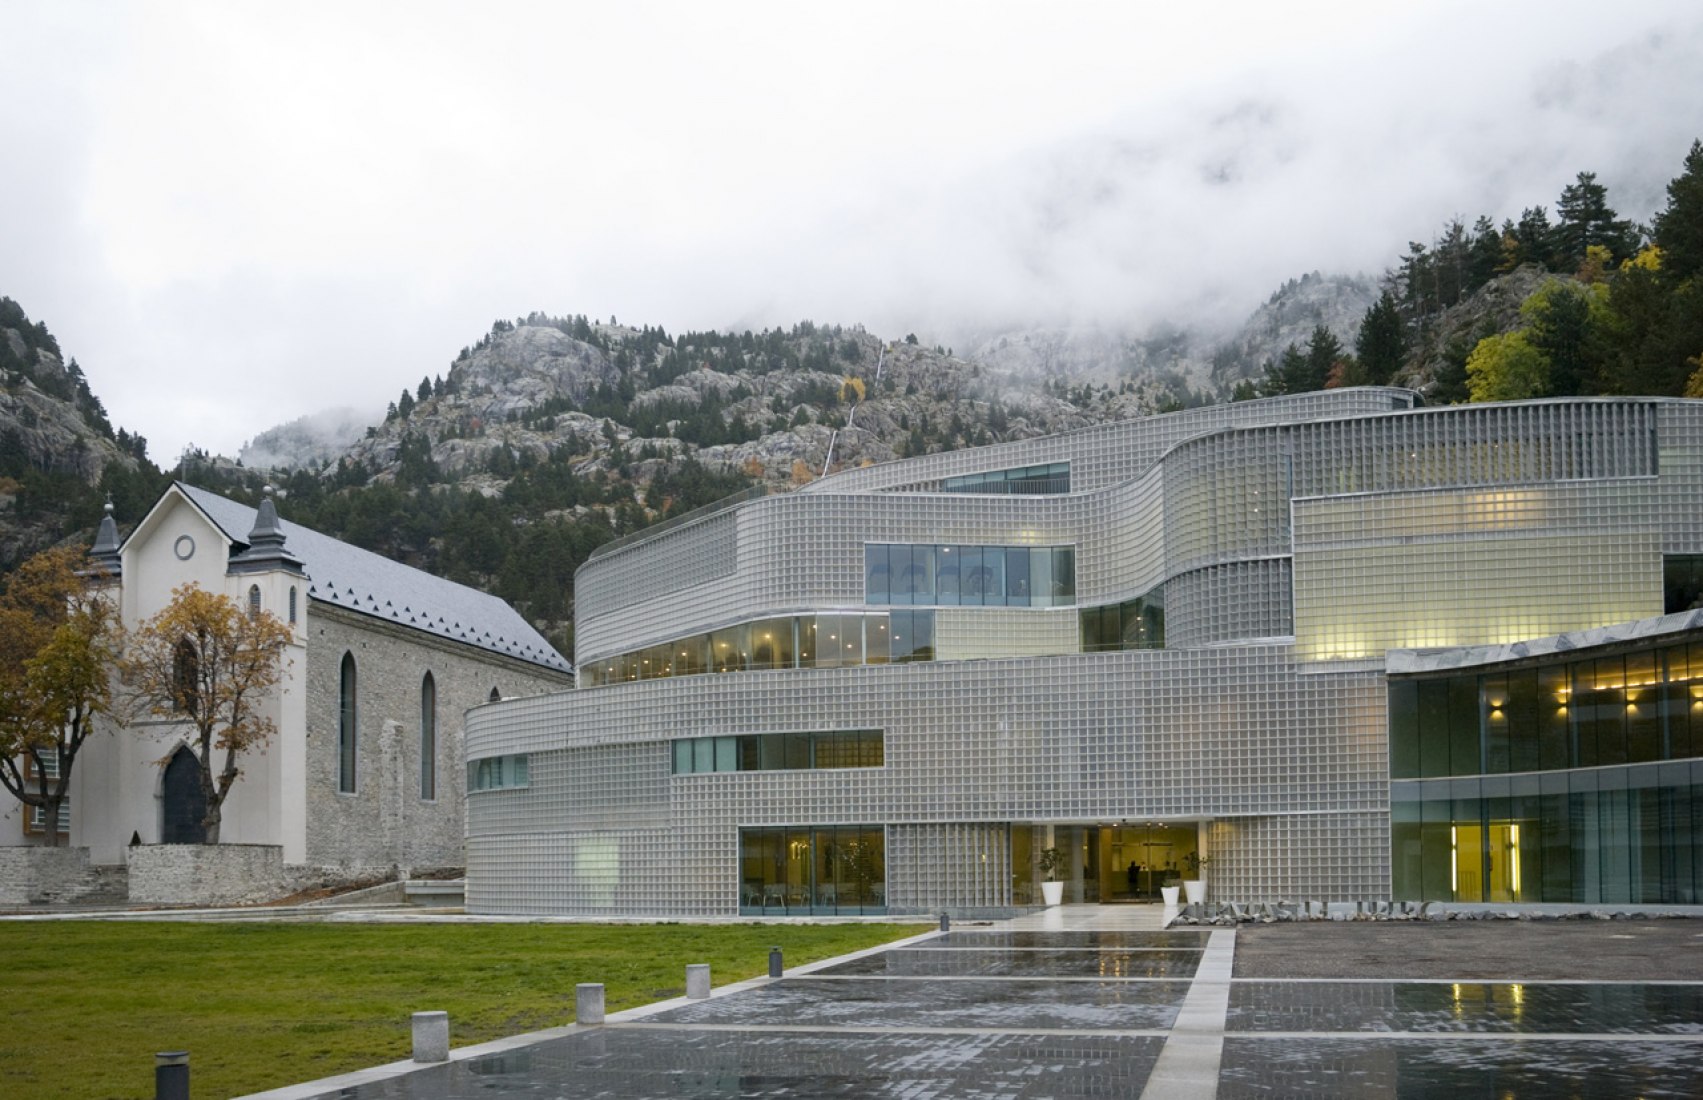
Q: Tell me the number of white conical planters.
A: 3